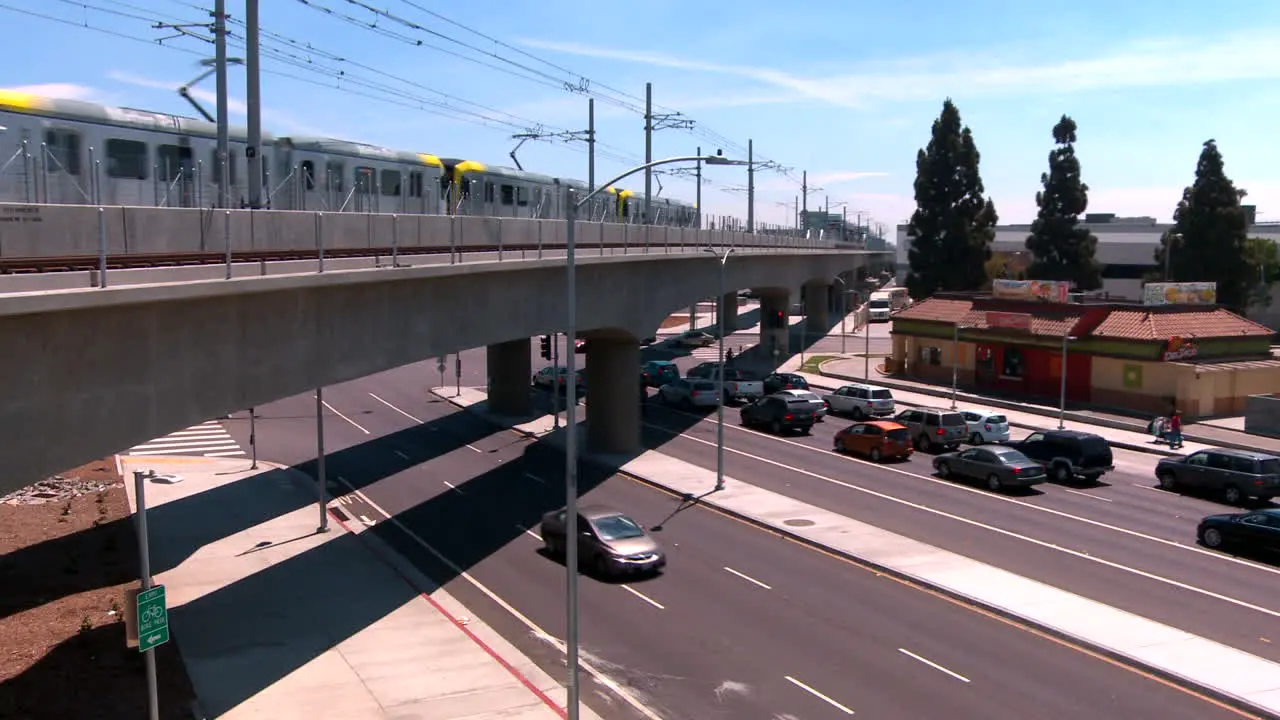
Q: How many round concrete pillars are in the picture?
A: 5